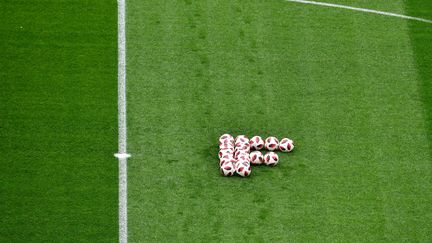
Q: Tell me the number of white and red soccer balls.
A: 15